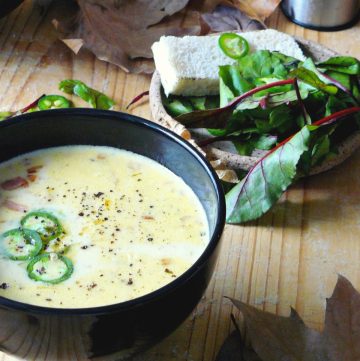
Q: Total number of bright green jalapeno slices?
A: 5